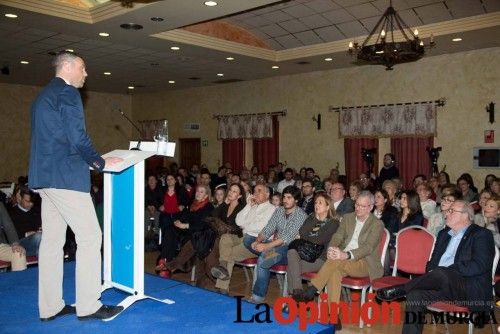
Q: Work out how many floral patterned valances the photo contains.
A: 2